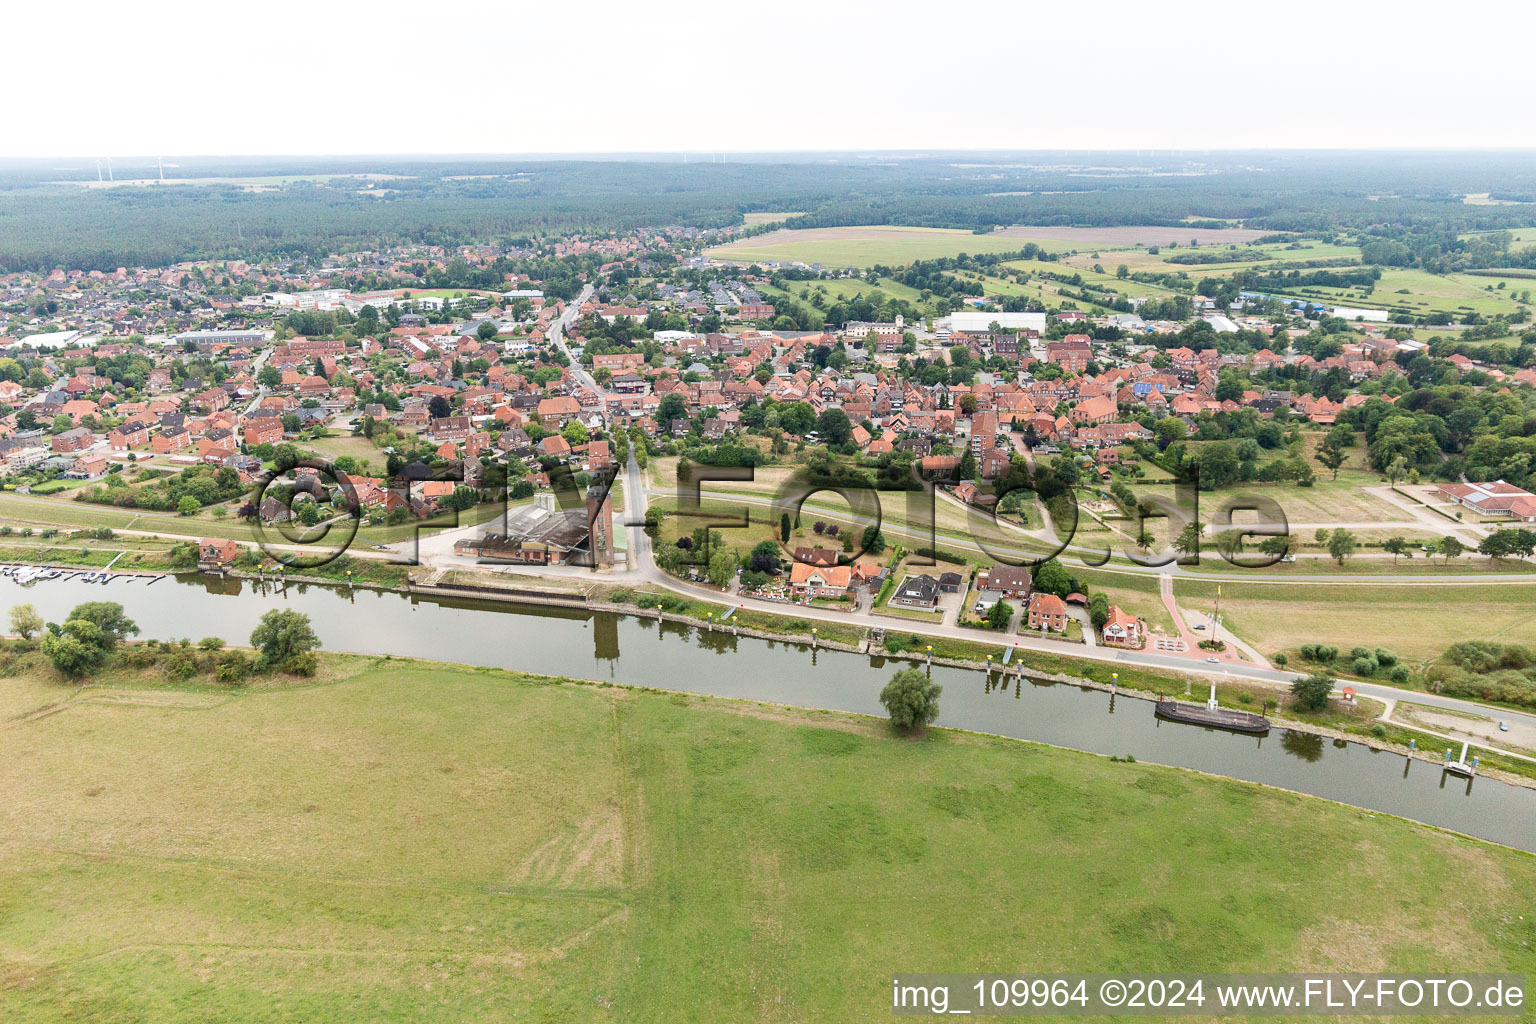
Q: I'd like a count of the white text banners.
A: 1